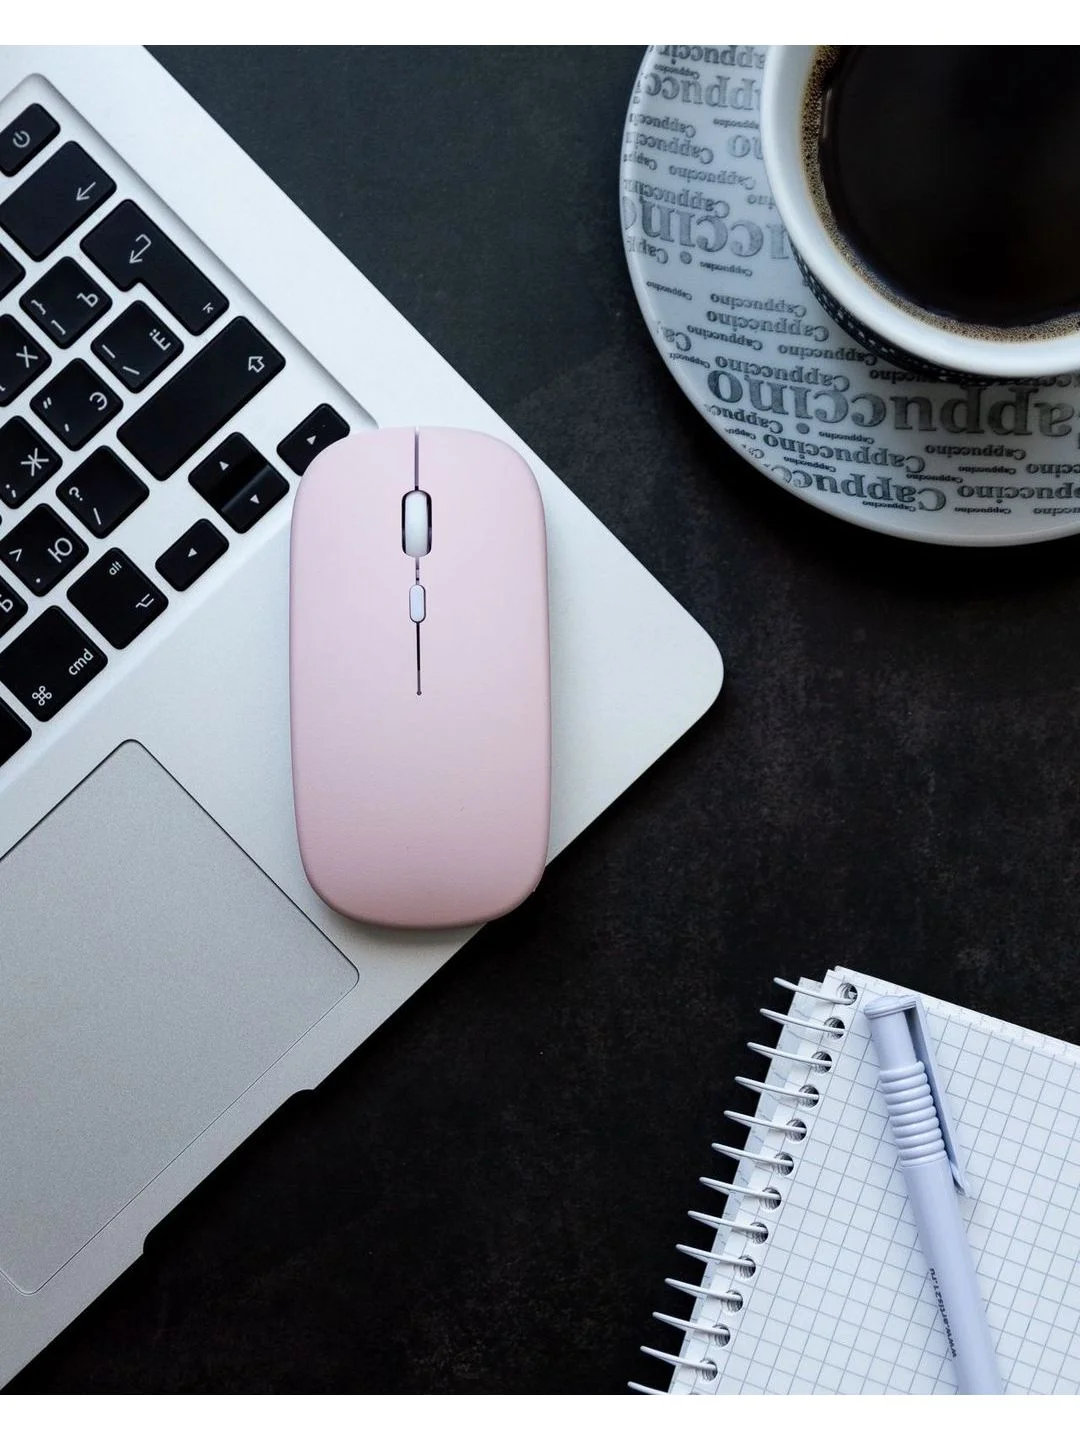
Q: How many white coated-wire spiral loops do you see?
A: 13